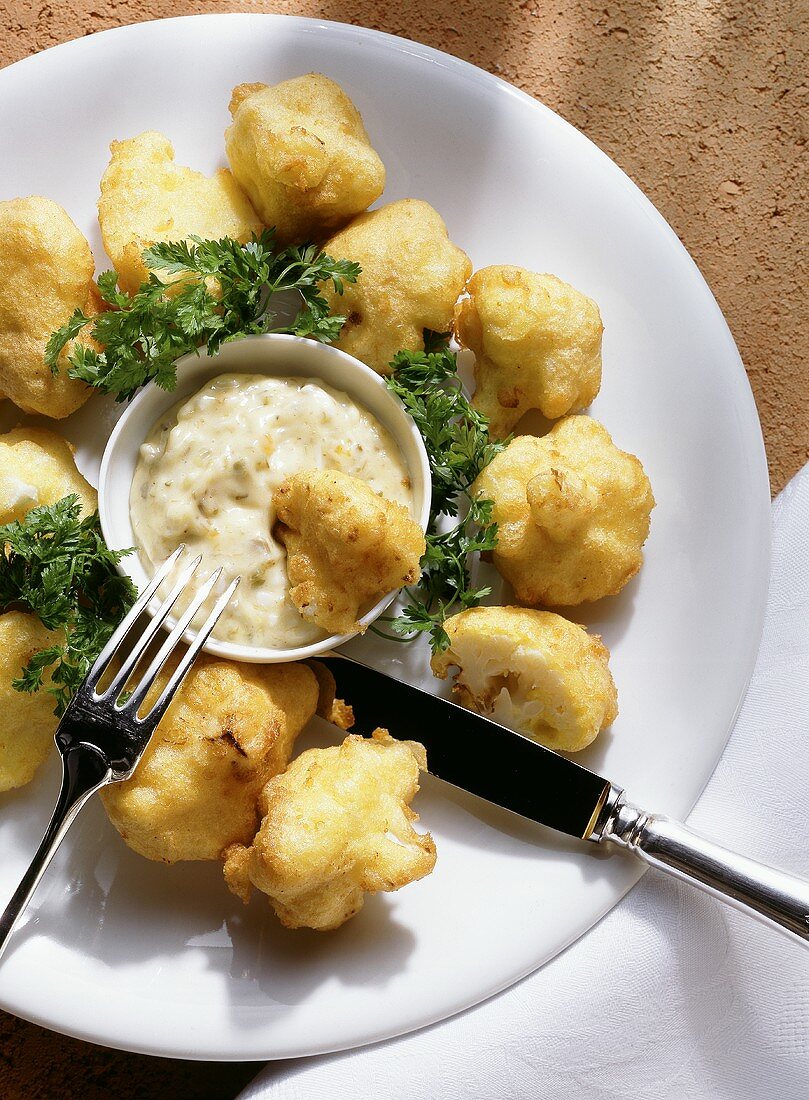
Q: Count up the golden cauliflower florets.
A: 12